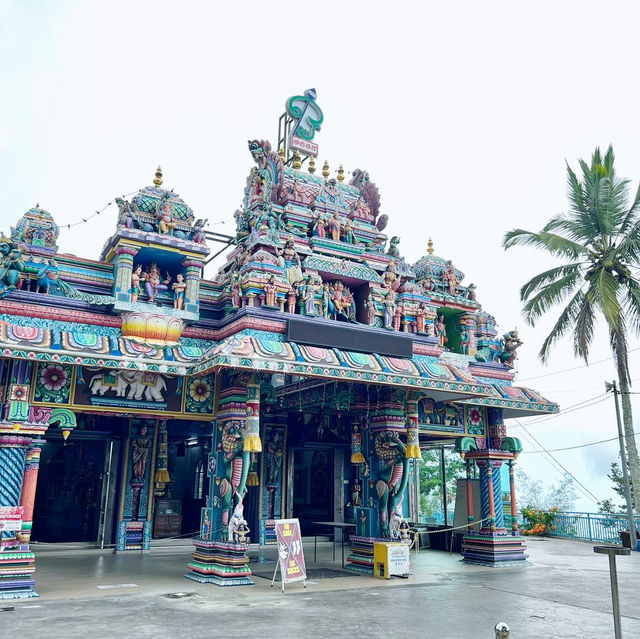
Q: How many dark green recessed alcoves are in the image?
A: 1